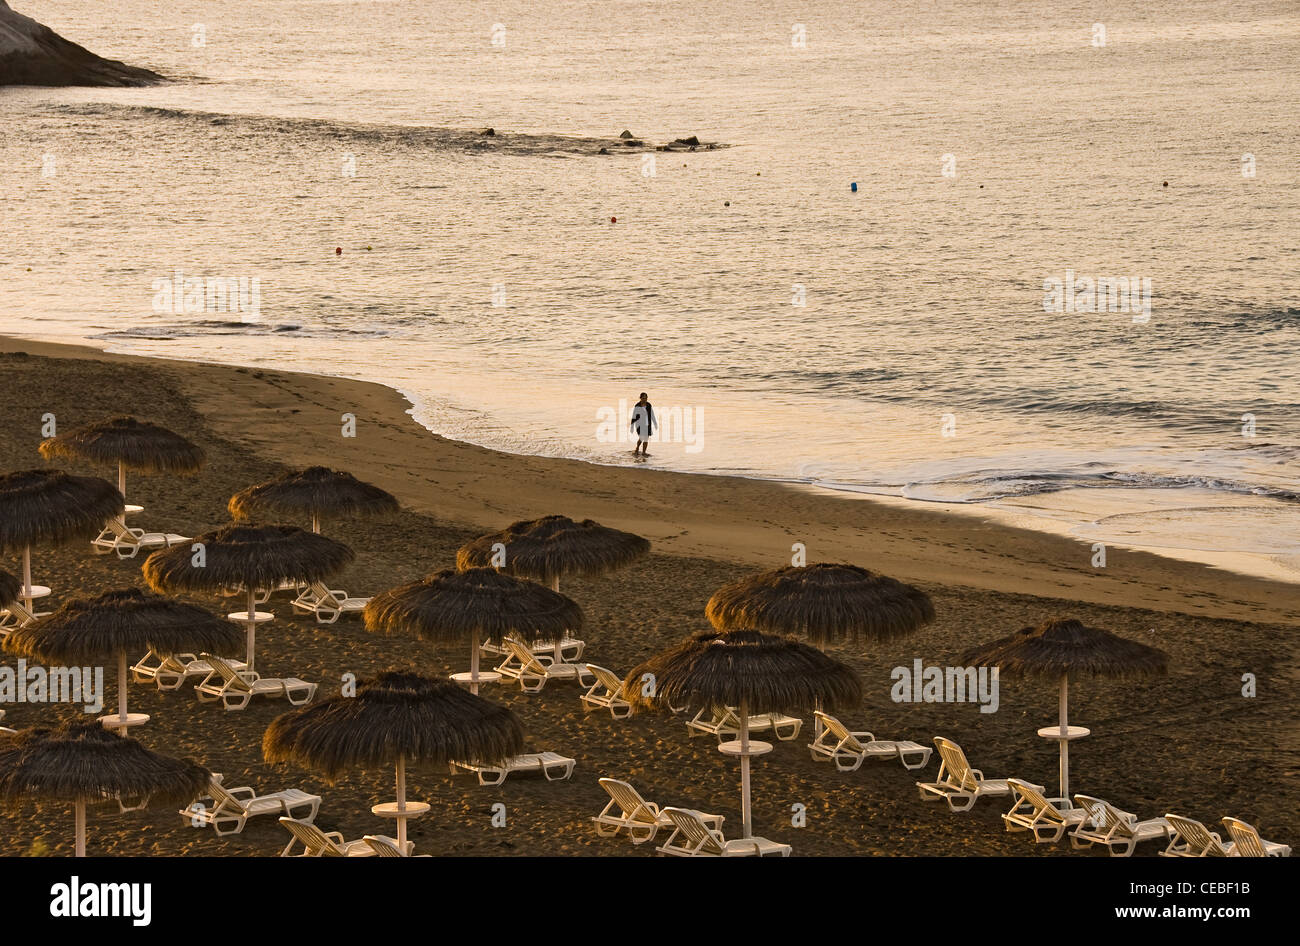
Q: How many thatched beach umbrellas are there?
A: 13